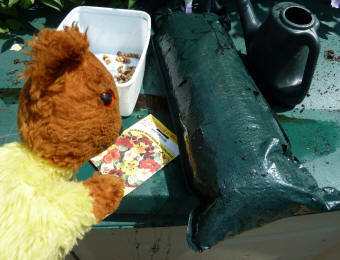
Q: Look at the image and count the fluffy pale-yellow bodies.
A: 1